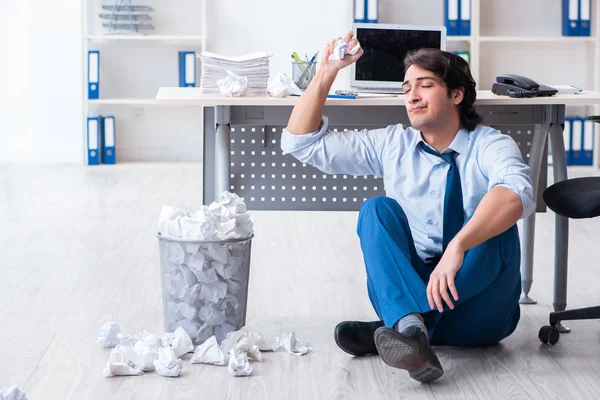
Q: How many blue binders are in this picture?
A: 13